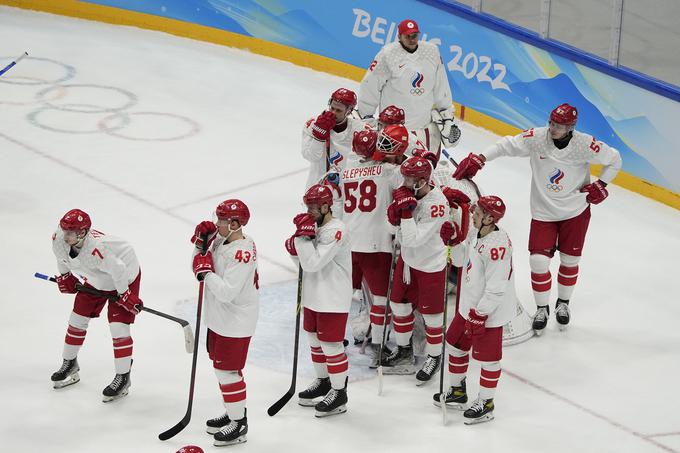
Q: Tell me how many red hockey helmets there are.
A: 11